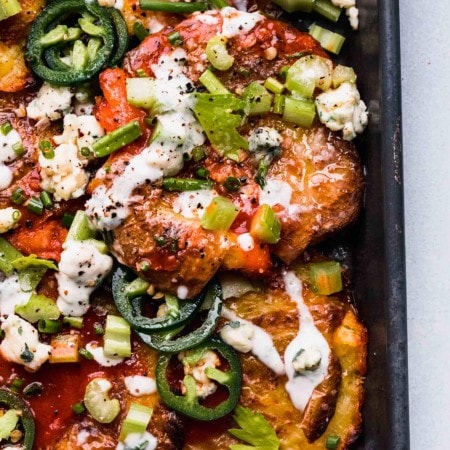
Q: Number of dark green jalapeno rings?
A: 6